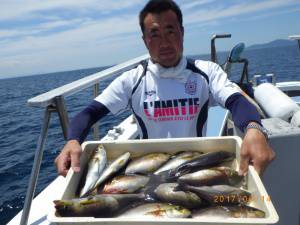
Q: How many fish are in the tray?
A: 12